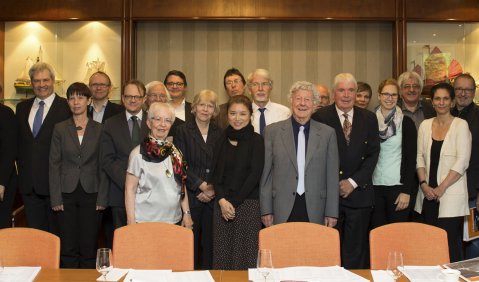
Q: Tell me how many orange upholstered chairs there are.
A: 4